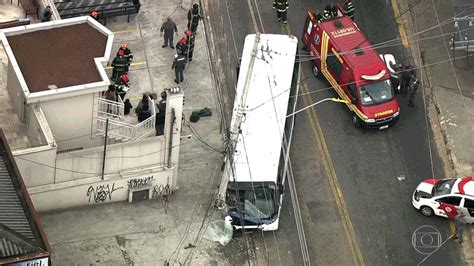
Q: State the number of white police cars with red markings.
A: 1